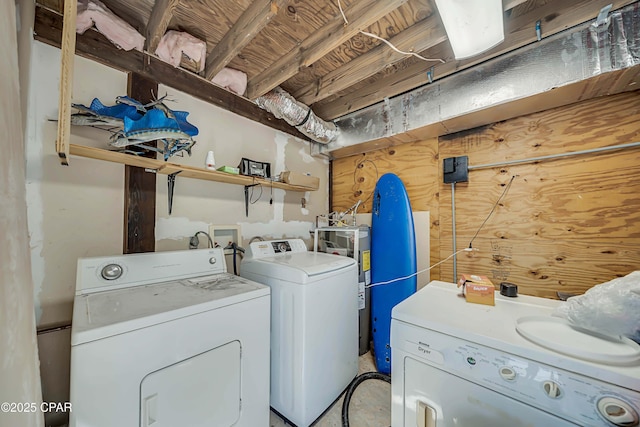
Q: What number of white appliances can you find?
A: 3